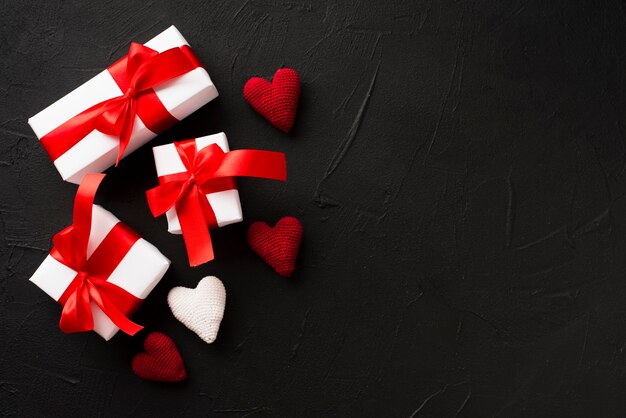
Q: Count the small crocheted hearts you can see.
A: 4